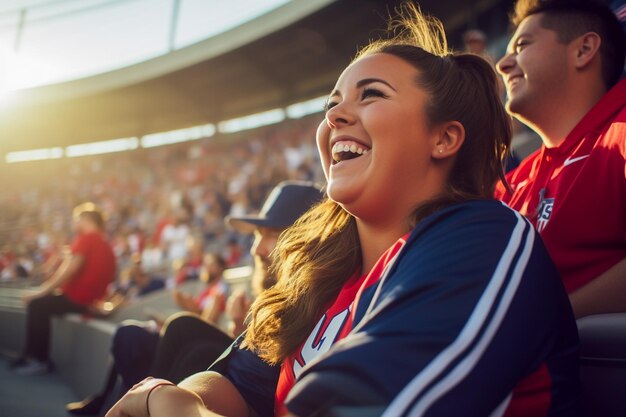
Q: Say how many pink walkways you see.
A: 0